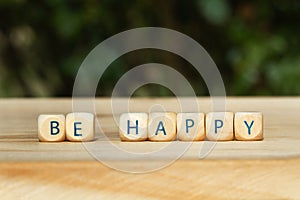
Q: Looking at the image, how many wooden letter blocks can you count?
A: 7